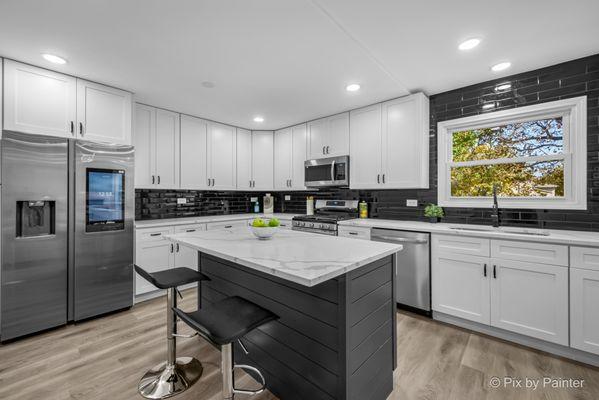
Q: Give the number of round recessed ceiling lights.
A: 5